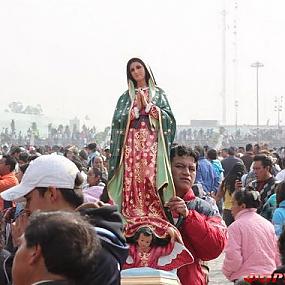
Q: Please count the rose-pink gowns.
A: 1